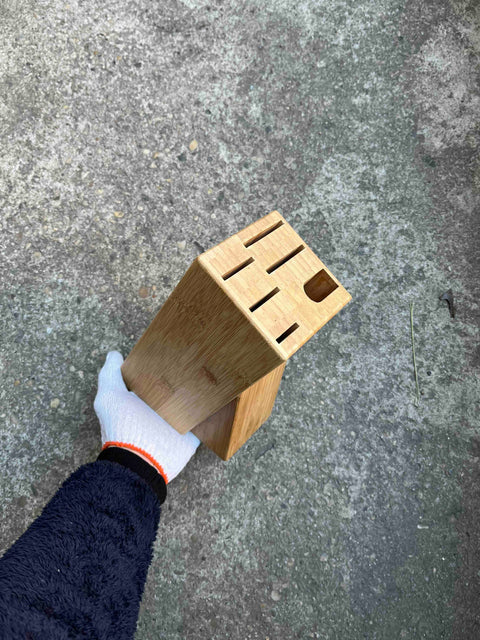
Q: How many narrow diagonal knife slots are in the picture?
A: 5